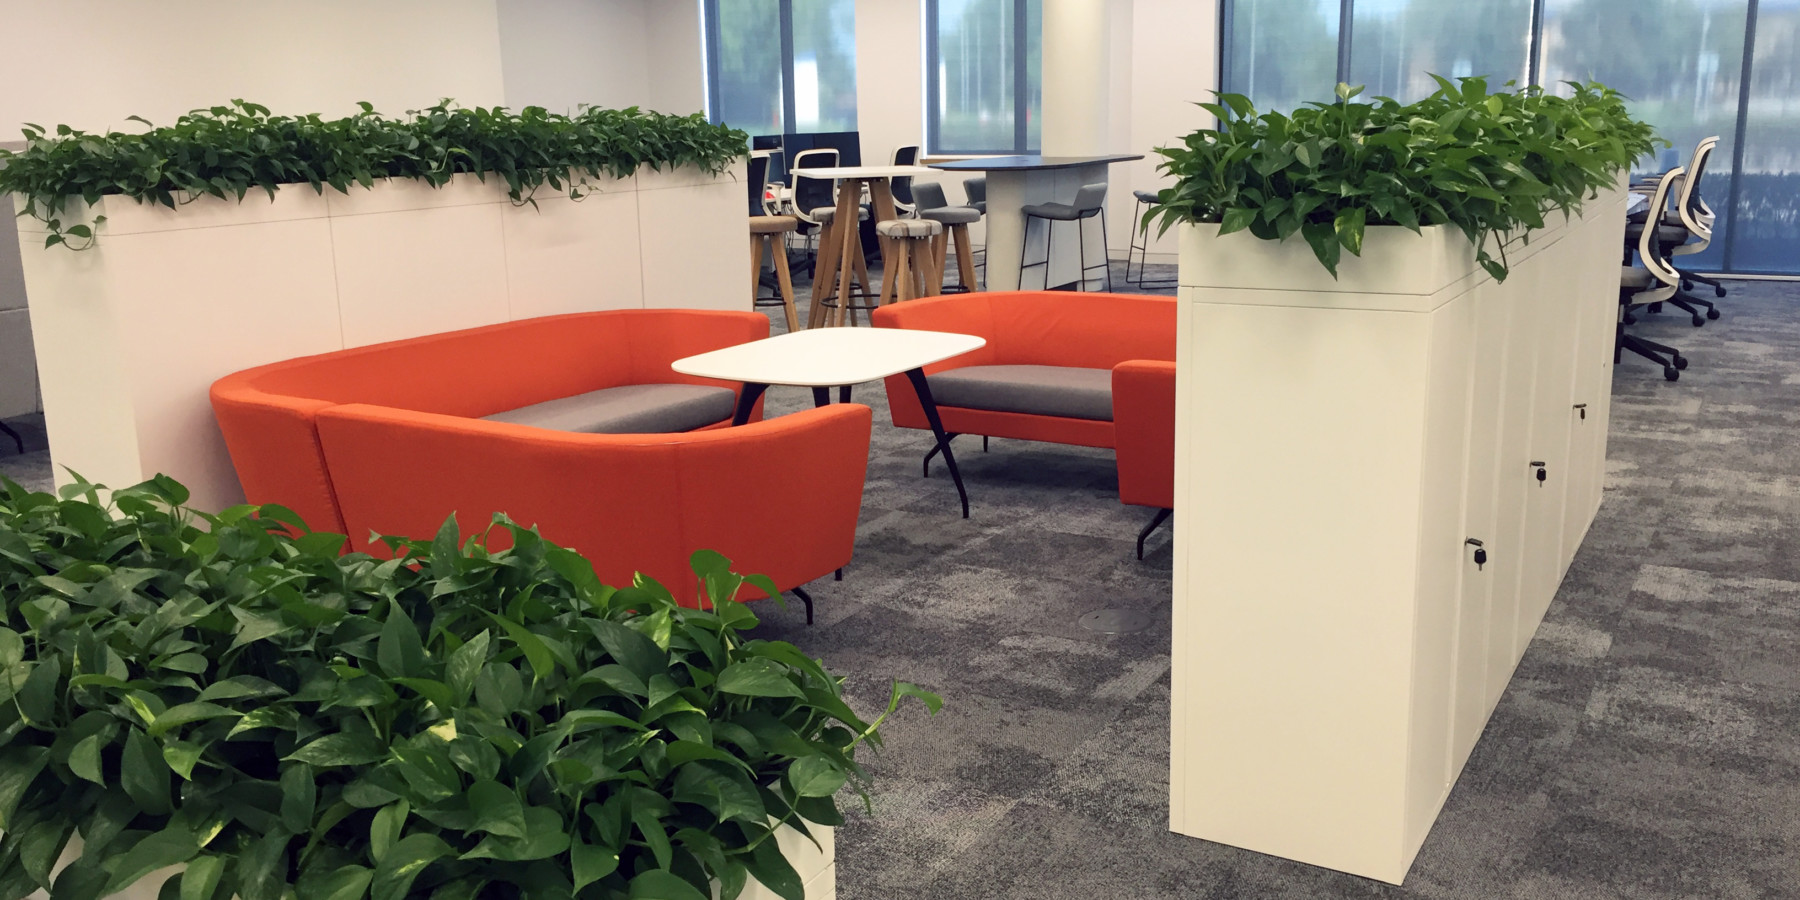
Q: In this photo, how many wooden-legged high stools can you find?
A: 4